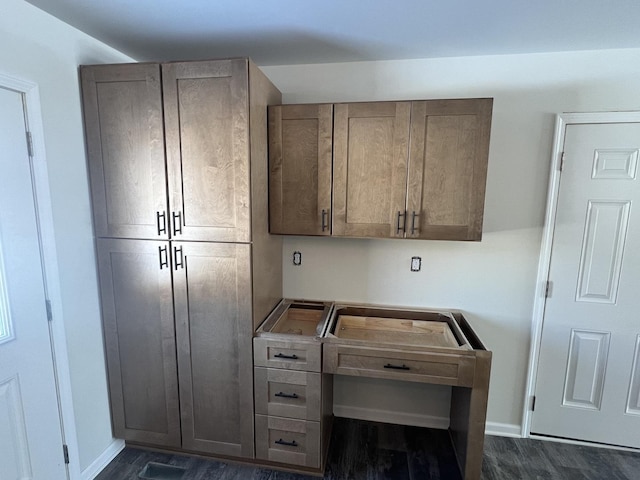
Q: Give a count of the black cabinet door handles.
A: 7